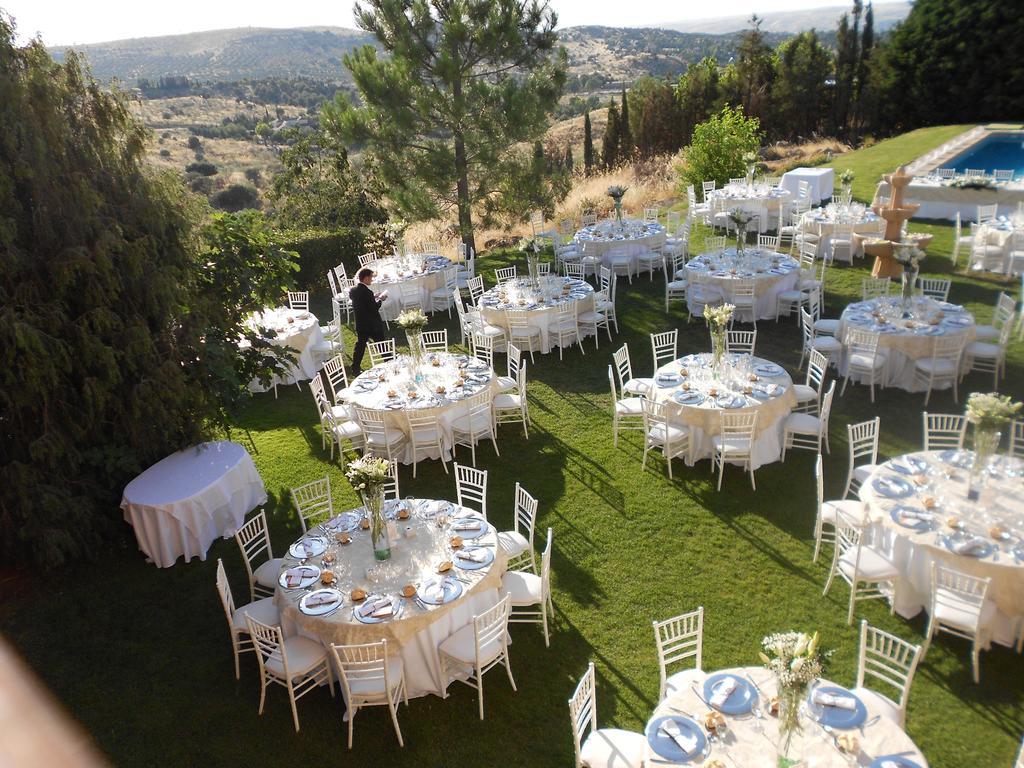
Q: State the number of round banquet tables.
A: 14